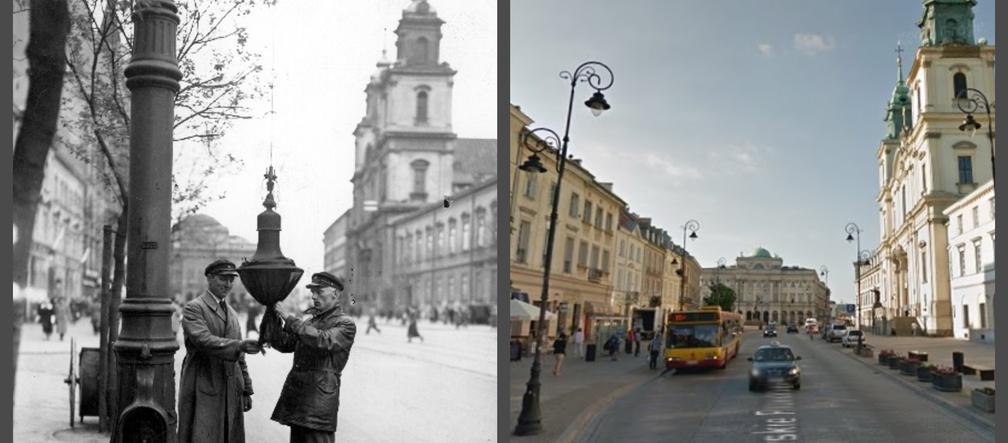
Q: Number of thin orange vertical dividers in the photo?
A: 0